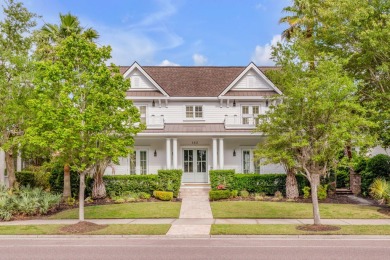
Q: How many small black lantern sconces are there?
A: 5